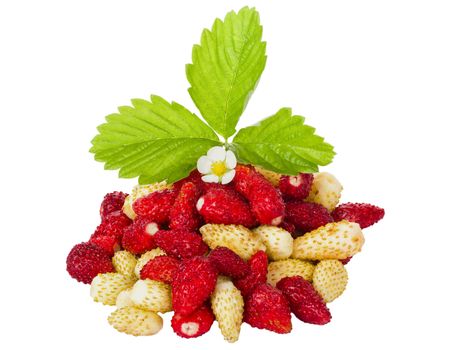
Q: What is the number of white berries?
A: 15